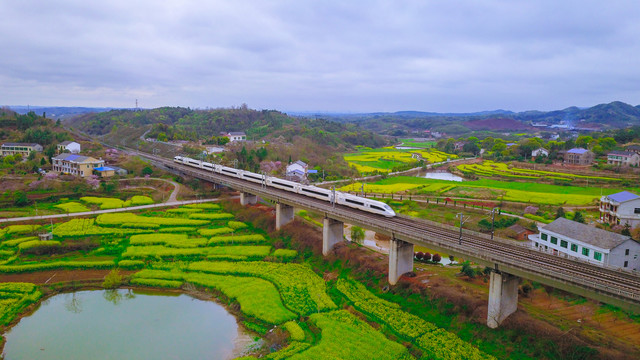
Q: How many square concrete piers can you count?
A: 5